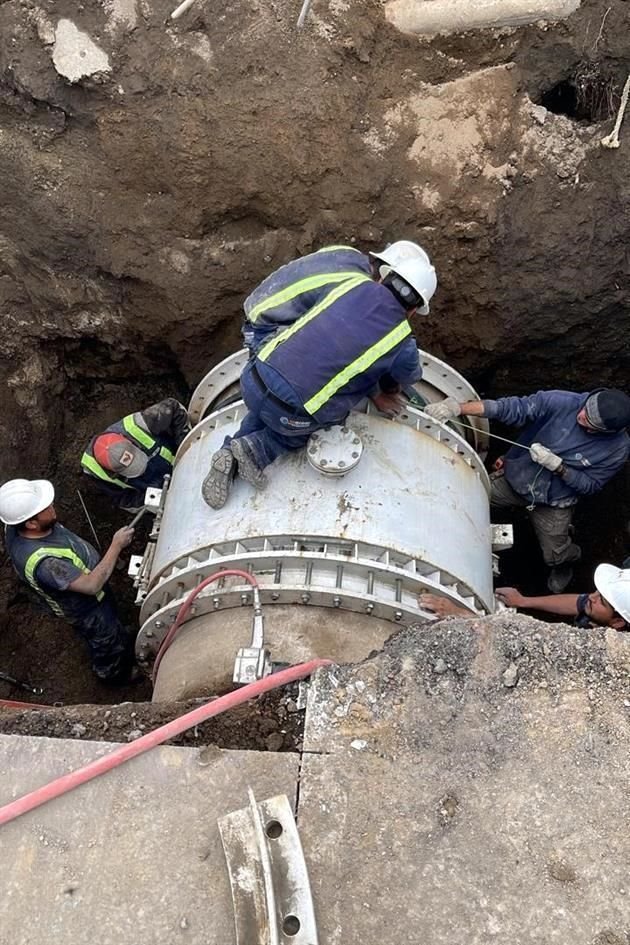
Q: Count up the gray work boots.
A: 2